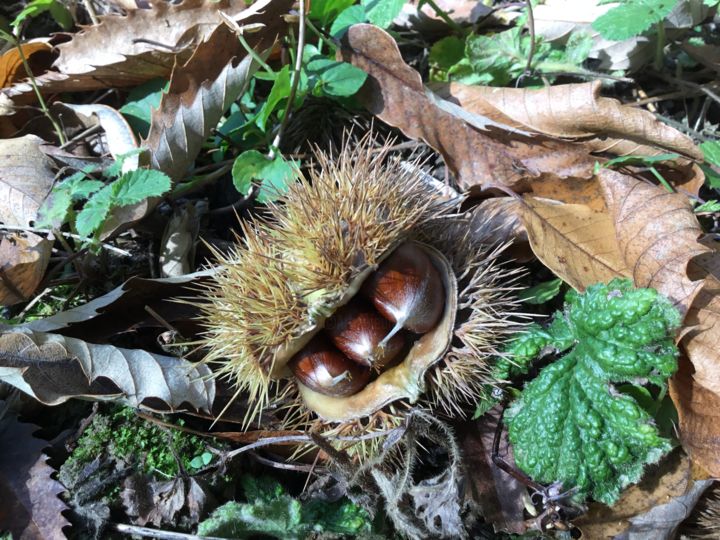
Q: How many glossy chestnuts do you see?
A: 3